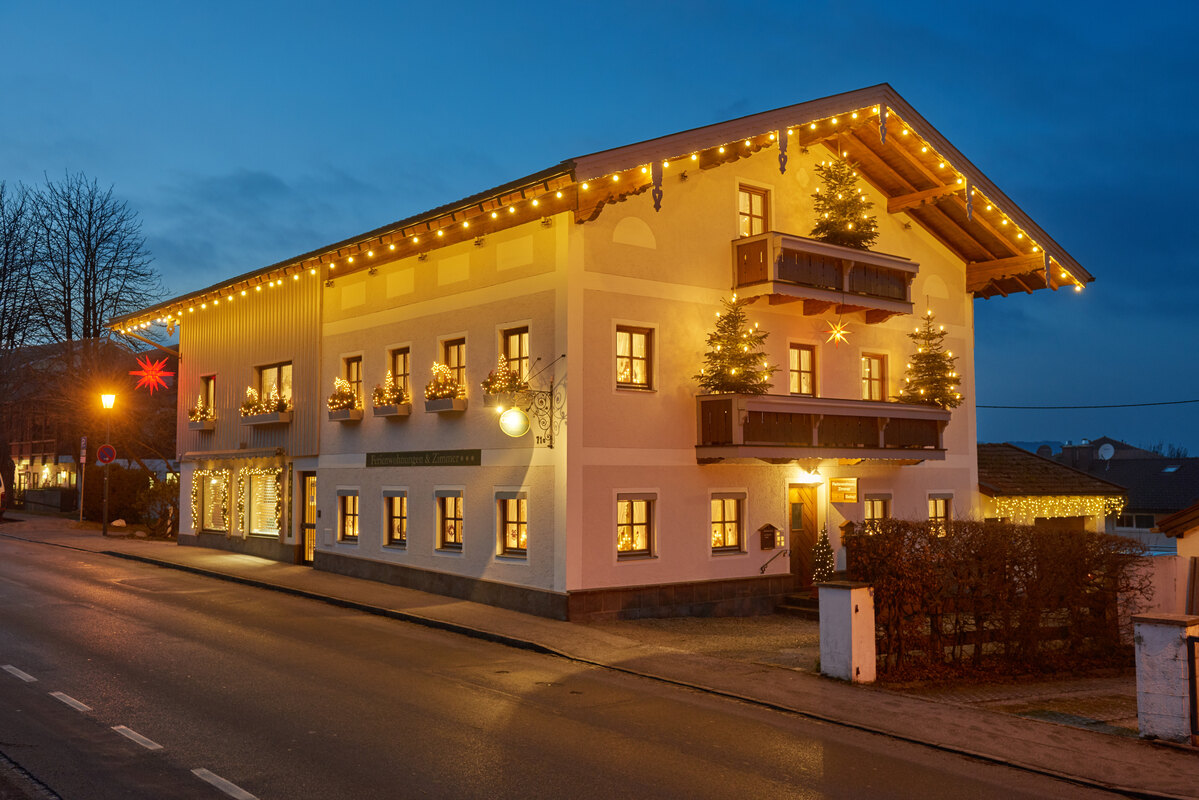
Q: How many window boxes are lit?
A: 6